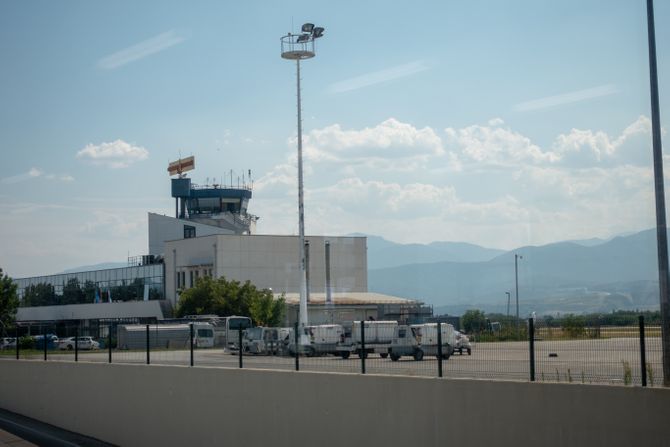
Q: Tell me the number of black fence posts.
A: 12